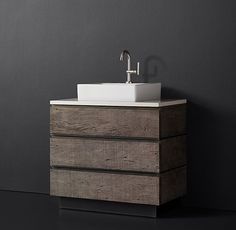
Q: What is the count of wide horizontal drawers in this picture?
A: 3